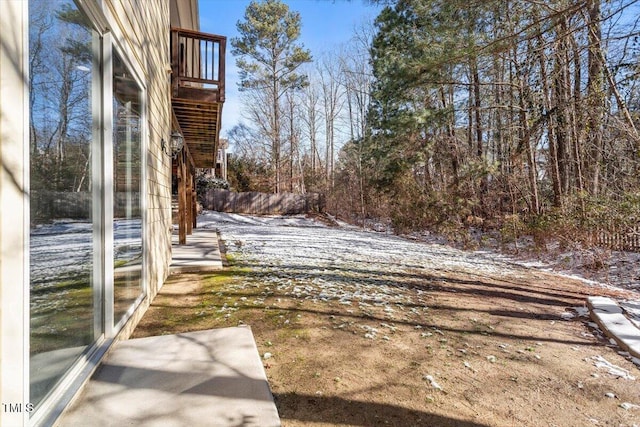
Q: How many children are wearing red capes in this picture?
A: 0